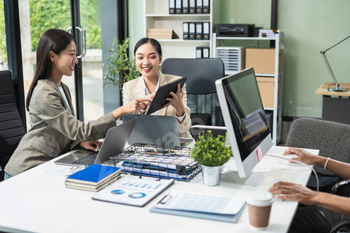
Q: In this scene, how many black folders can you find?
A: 12